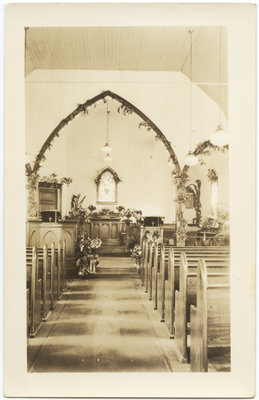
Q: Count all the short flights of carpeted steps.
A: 1